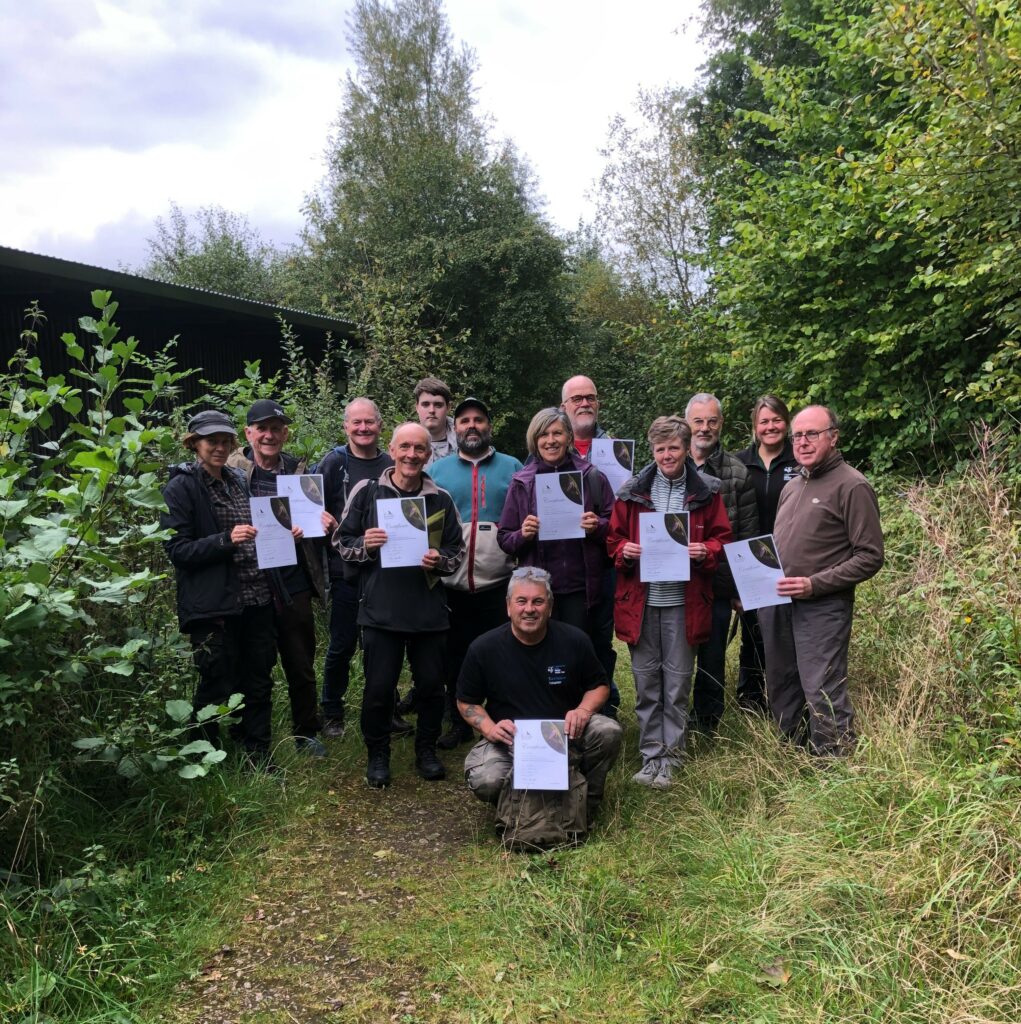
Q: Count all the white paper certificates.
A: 8